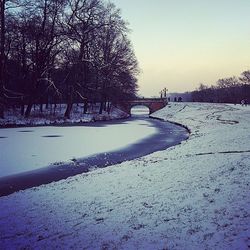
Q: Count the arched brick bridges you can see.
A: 1